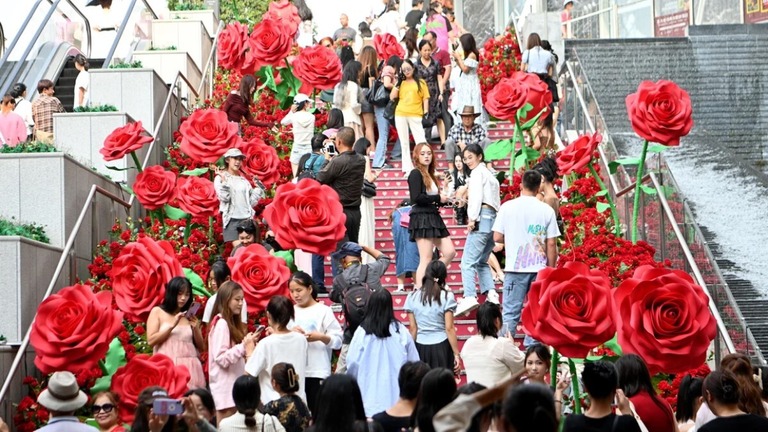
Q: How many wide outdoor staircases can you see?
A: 1